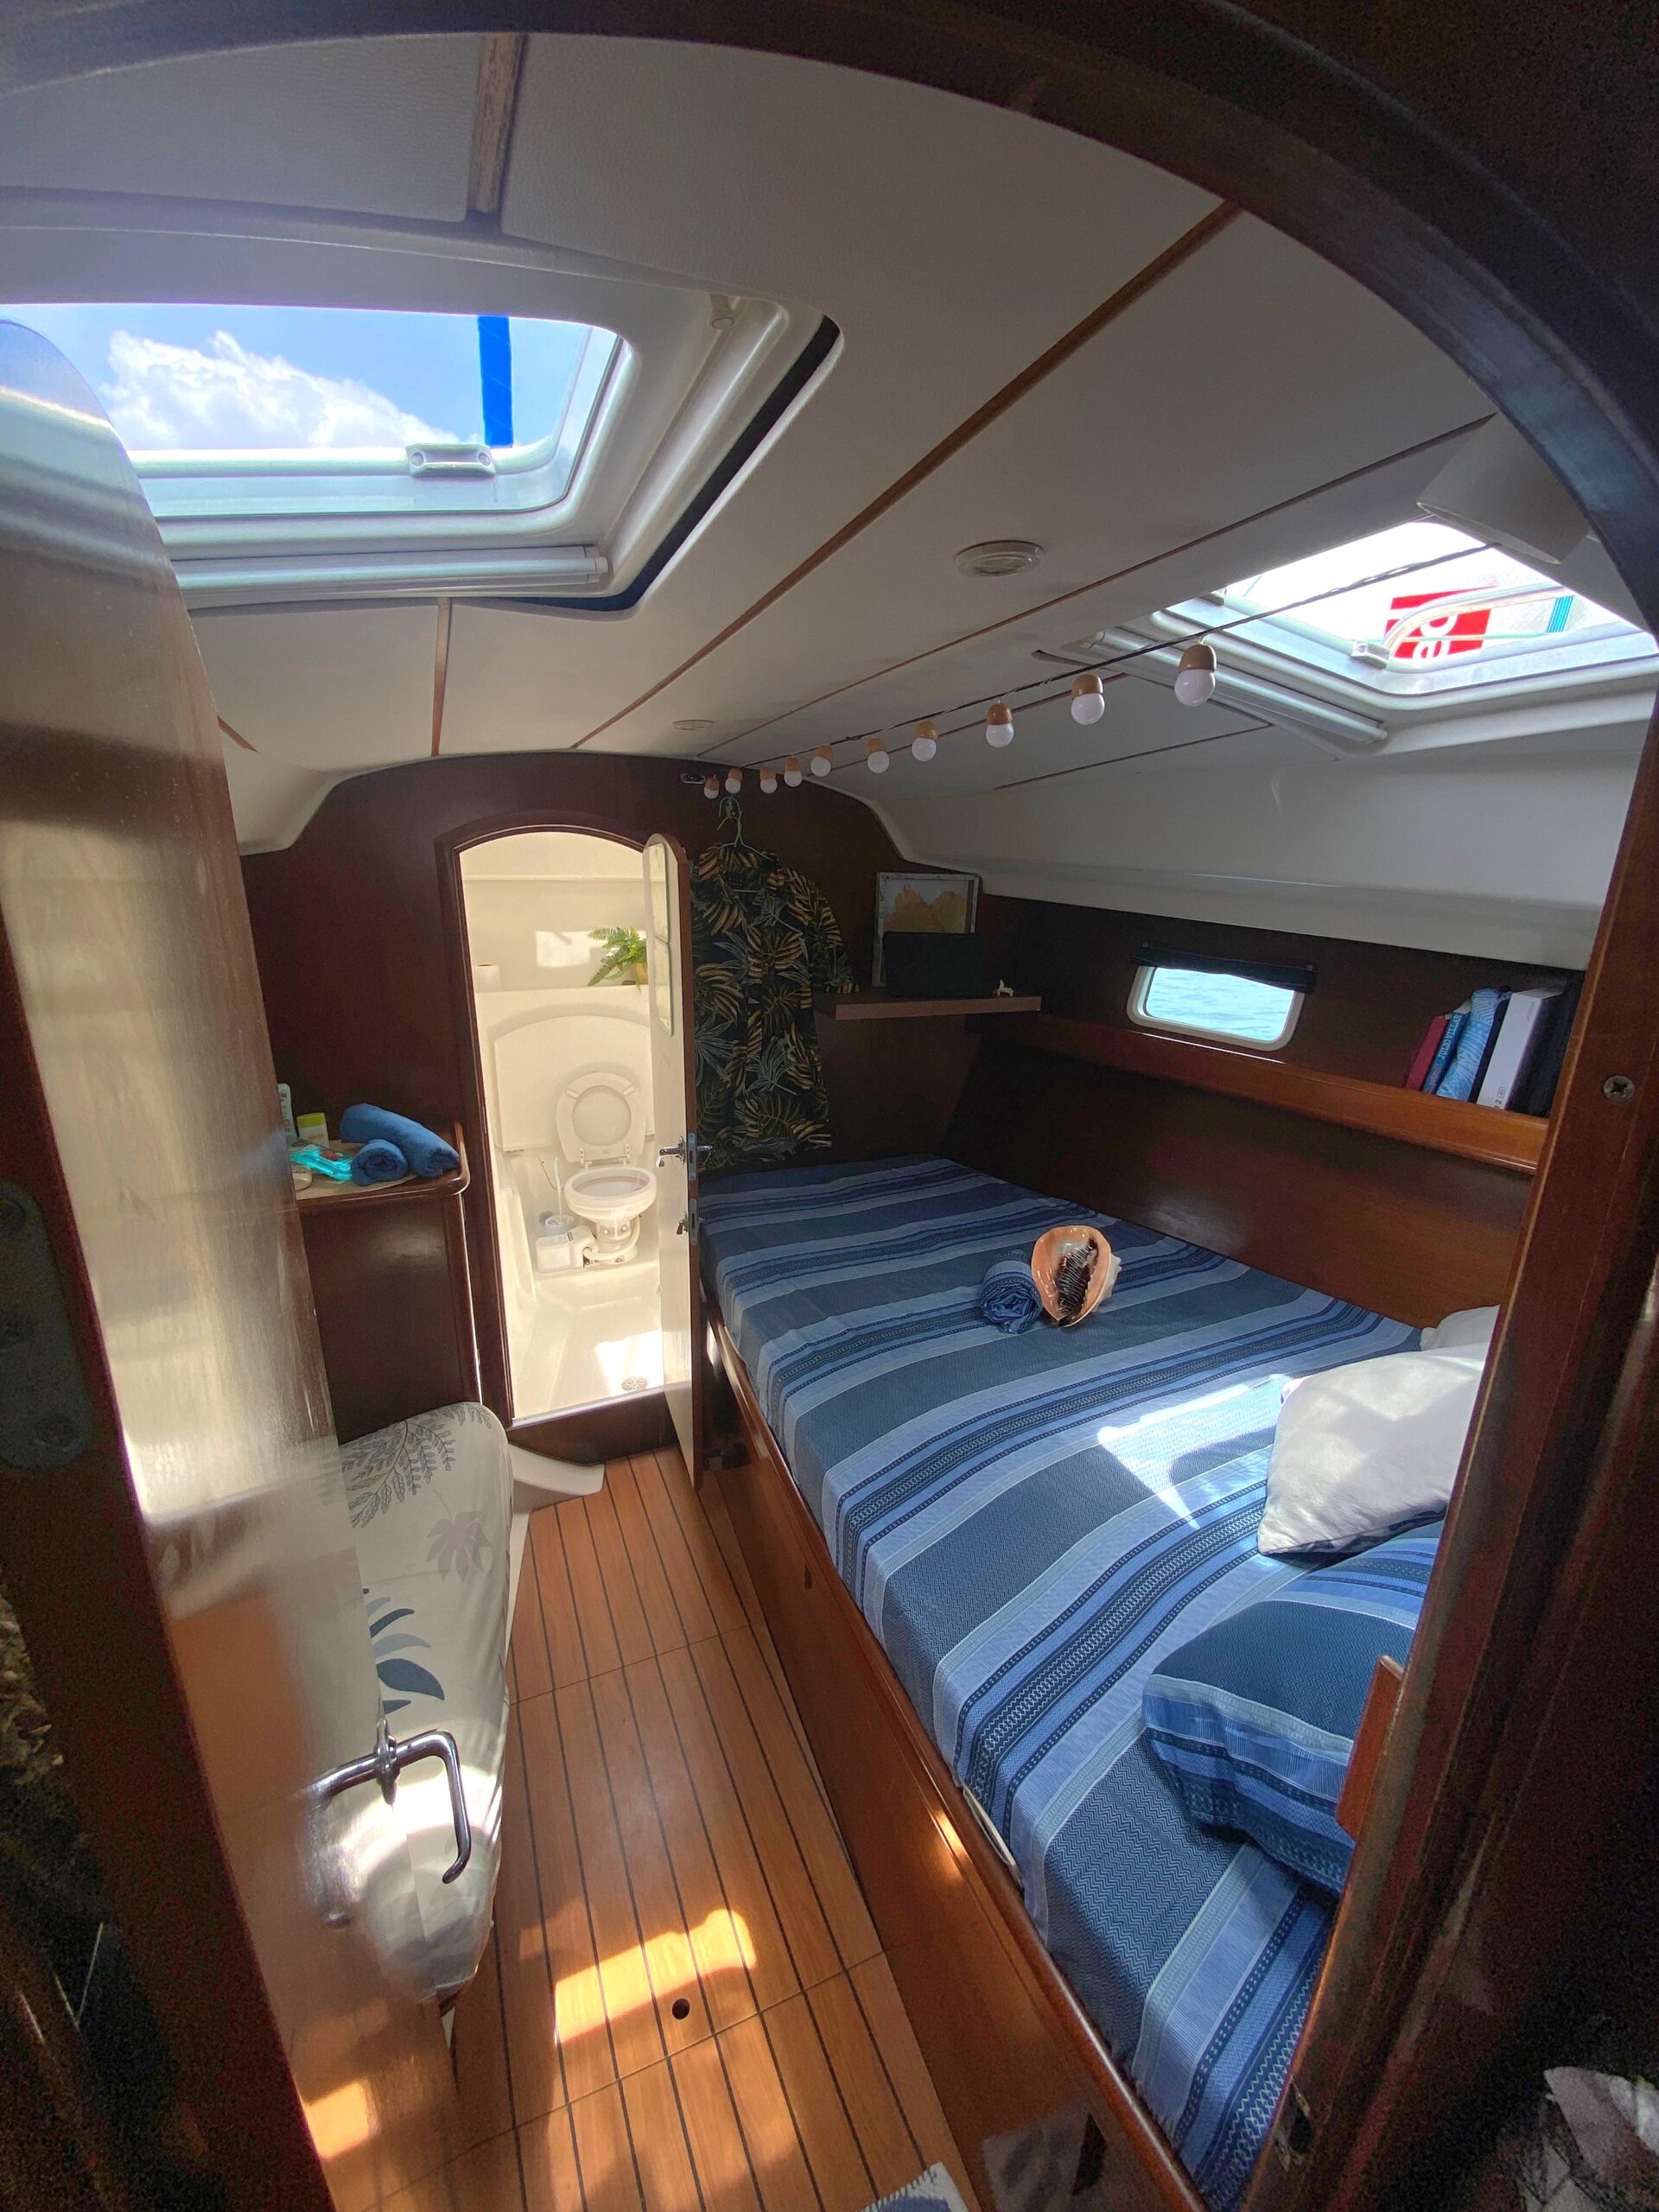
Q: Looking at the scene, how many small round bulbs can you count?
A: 10